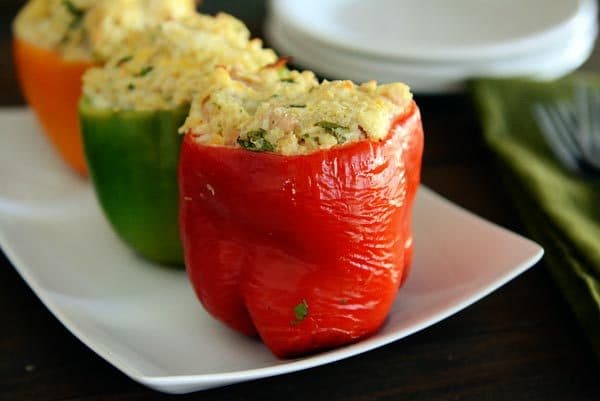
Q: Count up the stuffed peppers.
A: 3